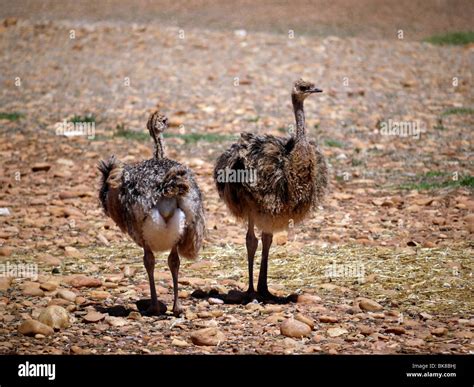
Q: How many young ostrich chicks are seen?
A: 2